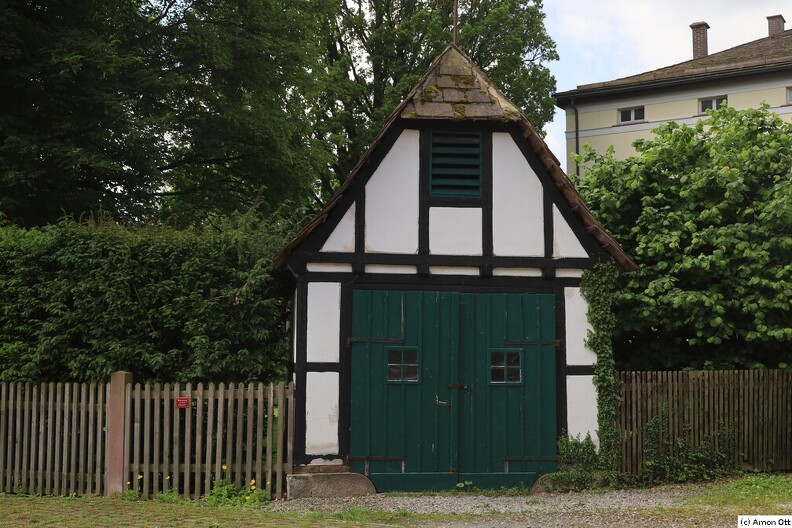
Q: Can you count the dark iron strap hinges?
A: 4